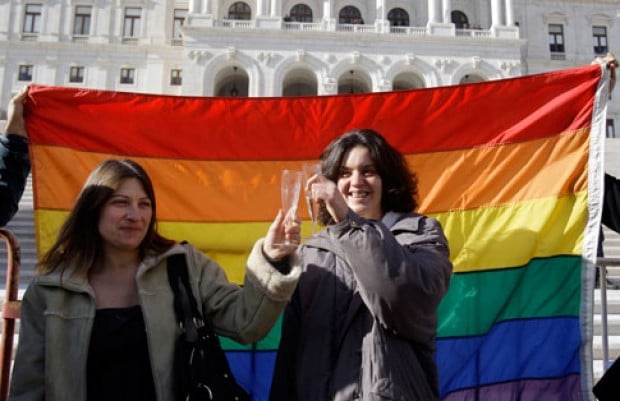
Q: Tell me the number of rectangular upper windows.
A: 6